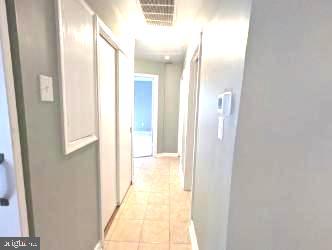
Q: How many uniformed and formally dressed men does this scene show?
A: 0